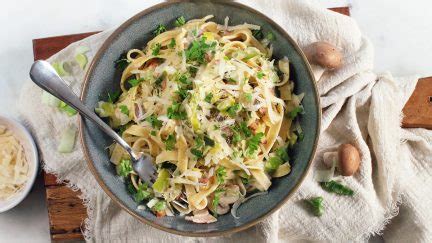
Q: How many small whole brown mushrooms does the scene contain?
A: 2